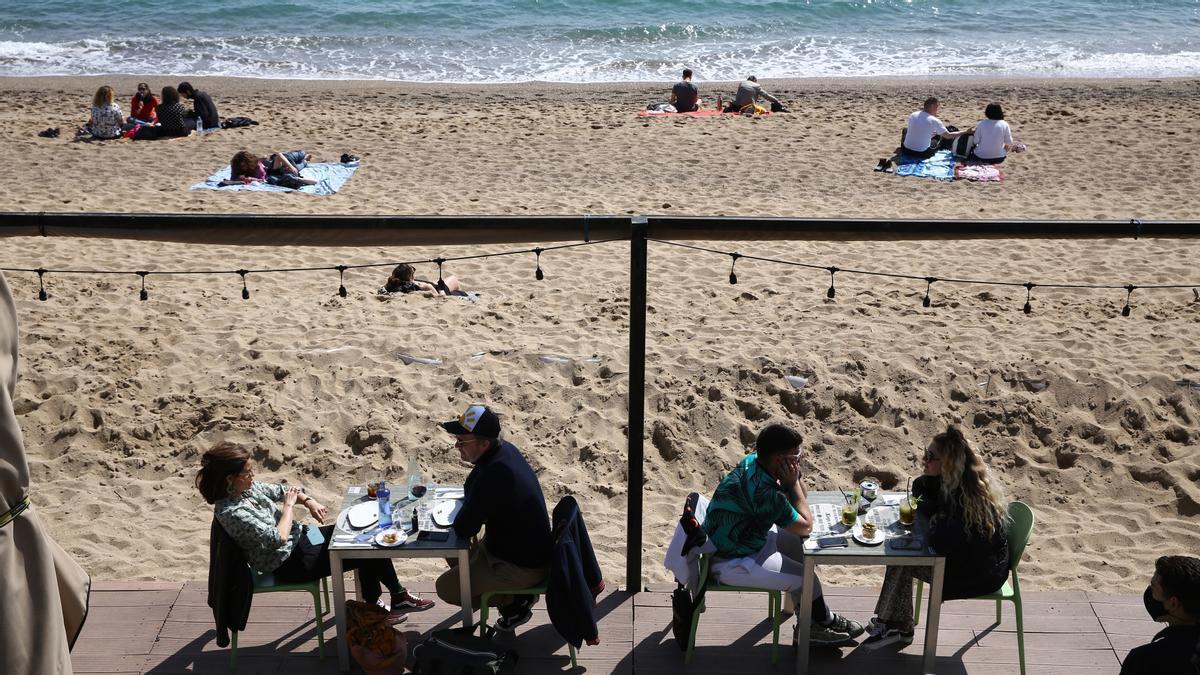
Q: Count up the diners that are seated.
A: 4